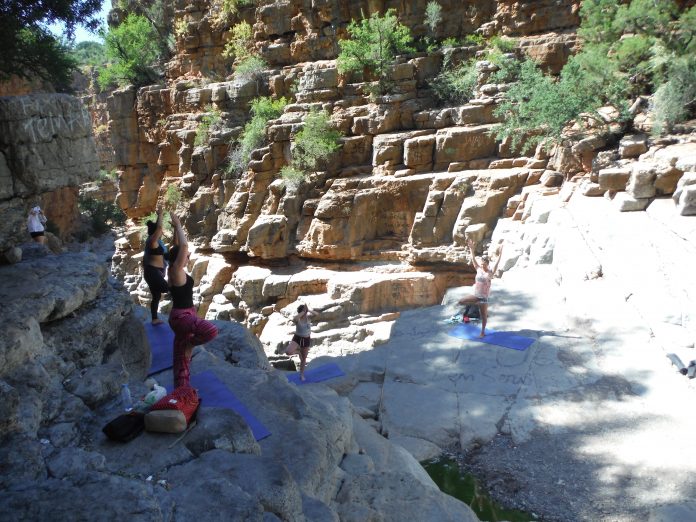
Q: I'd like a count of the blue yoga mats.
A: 4